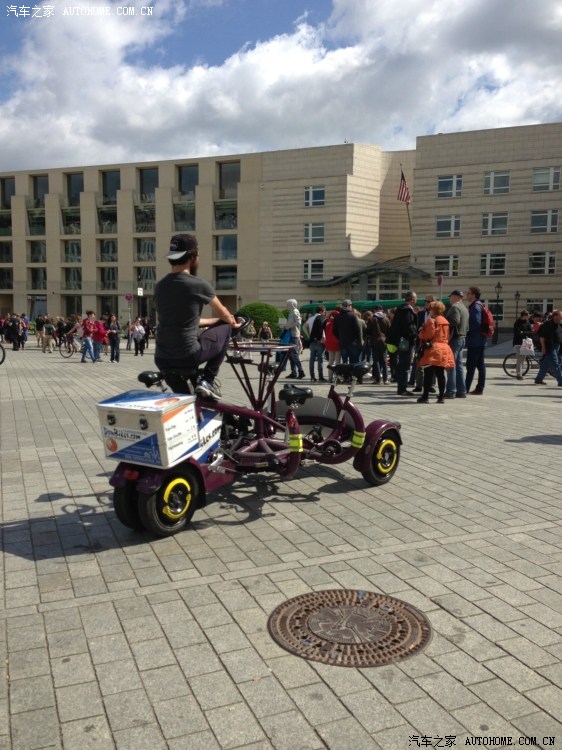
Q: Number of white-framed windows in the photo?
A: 14